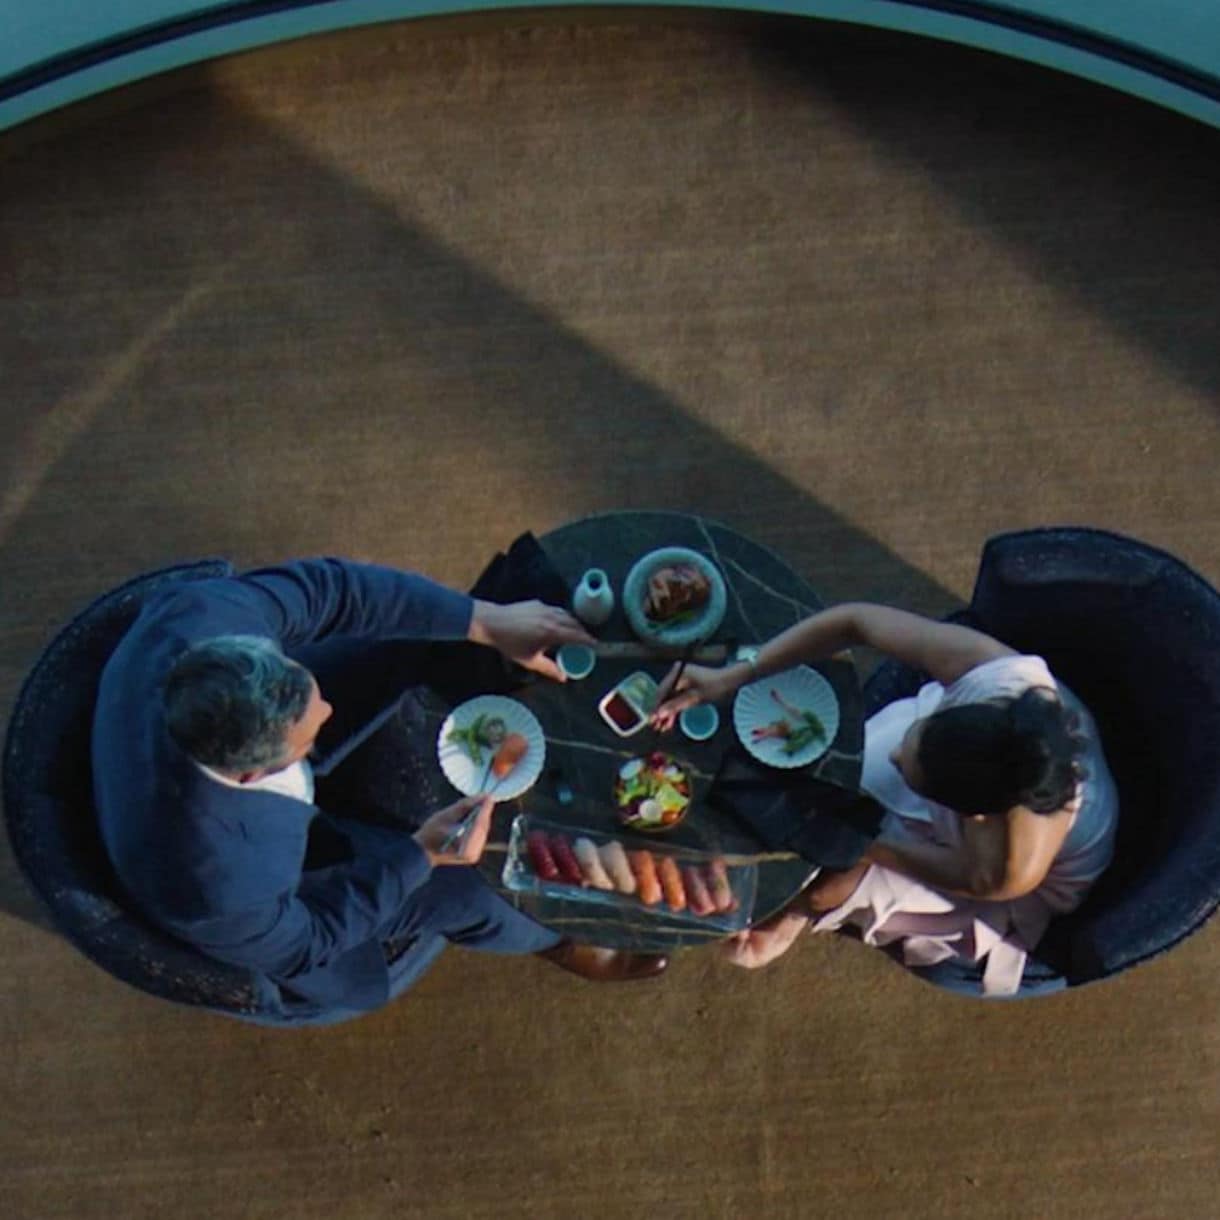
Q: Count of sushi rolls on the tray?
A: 8